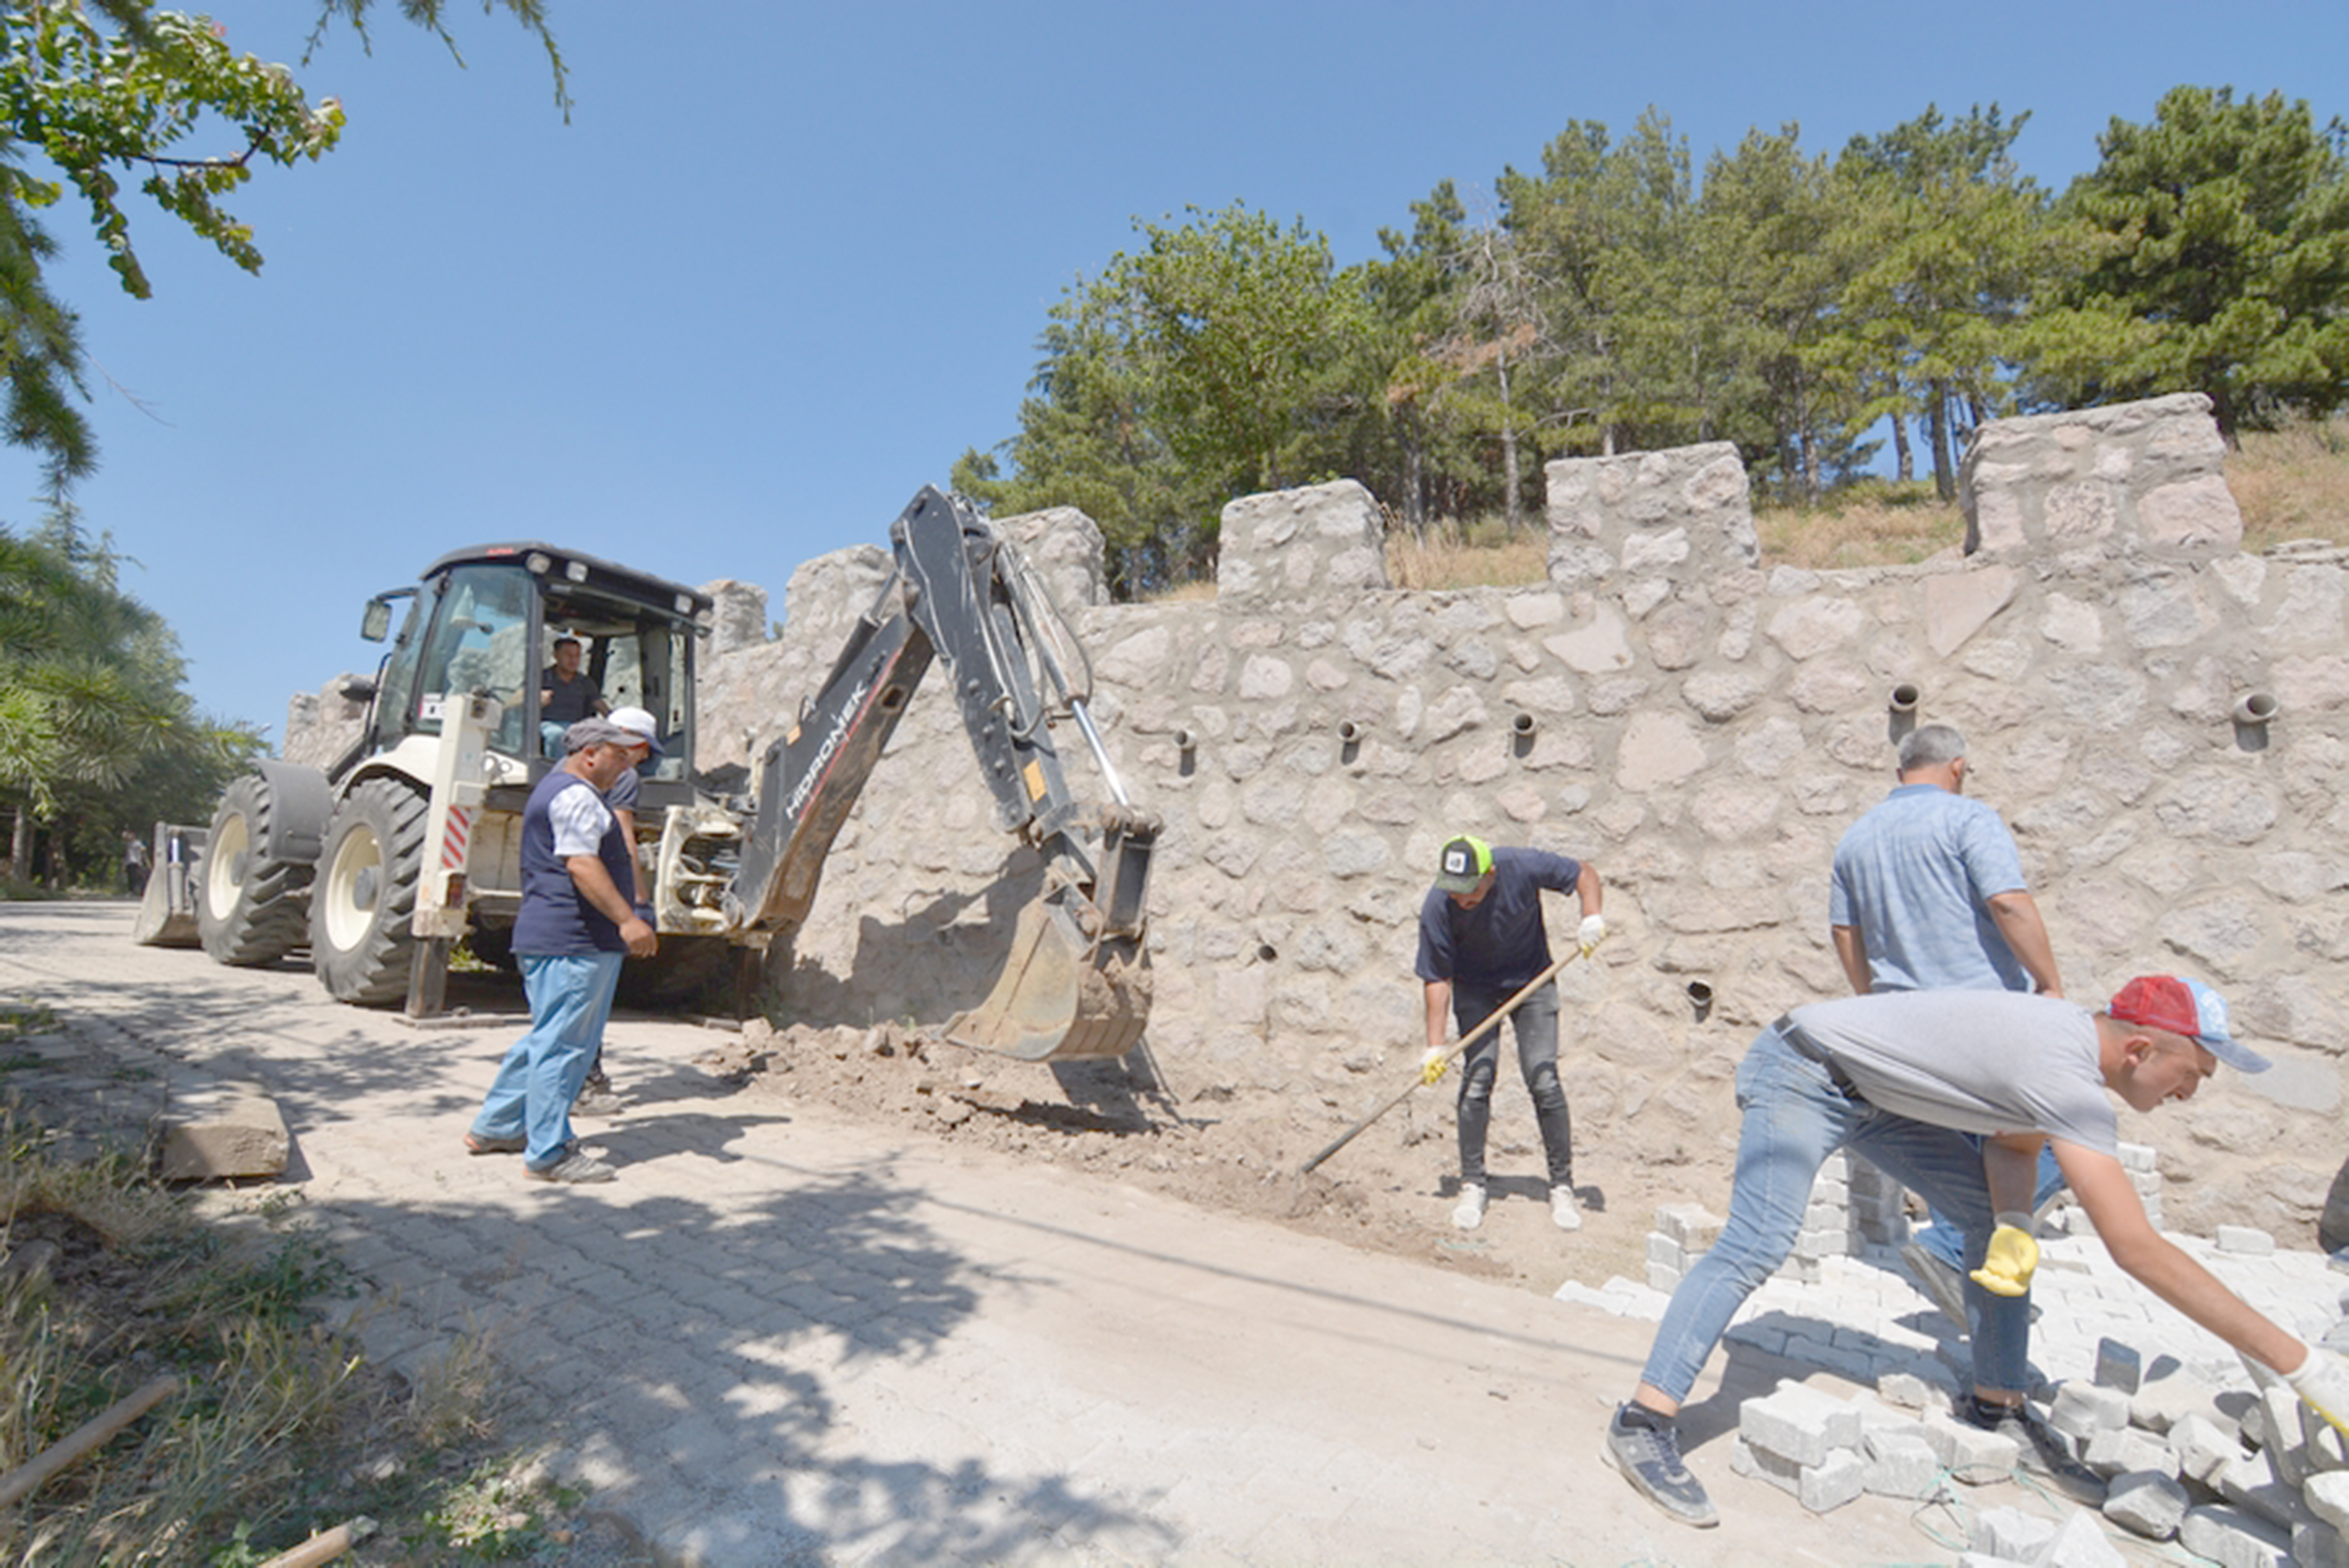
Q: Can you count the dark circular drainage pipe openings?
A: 7